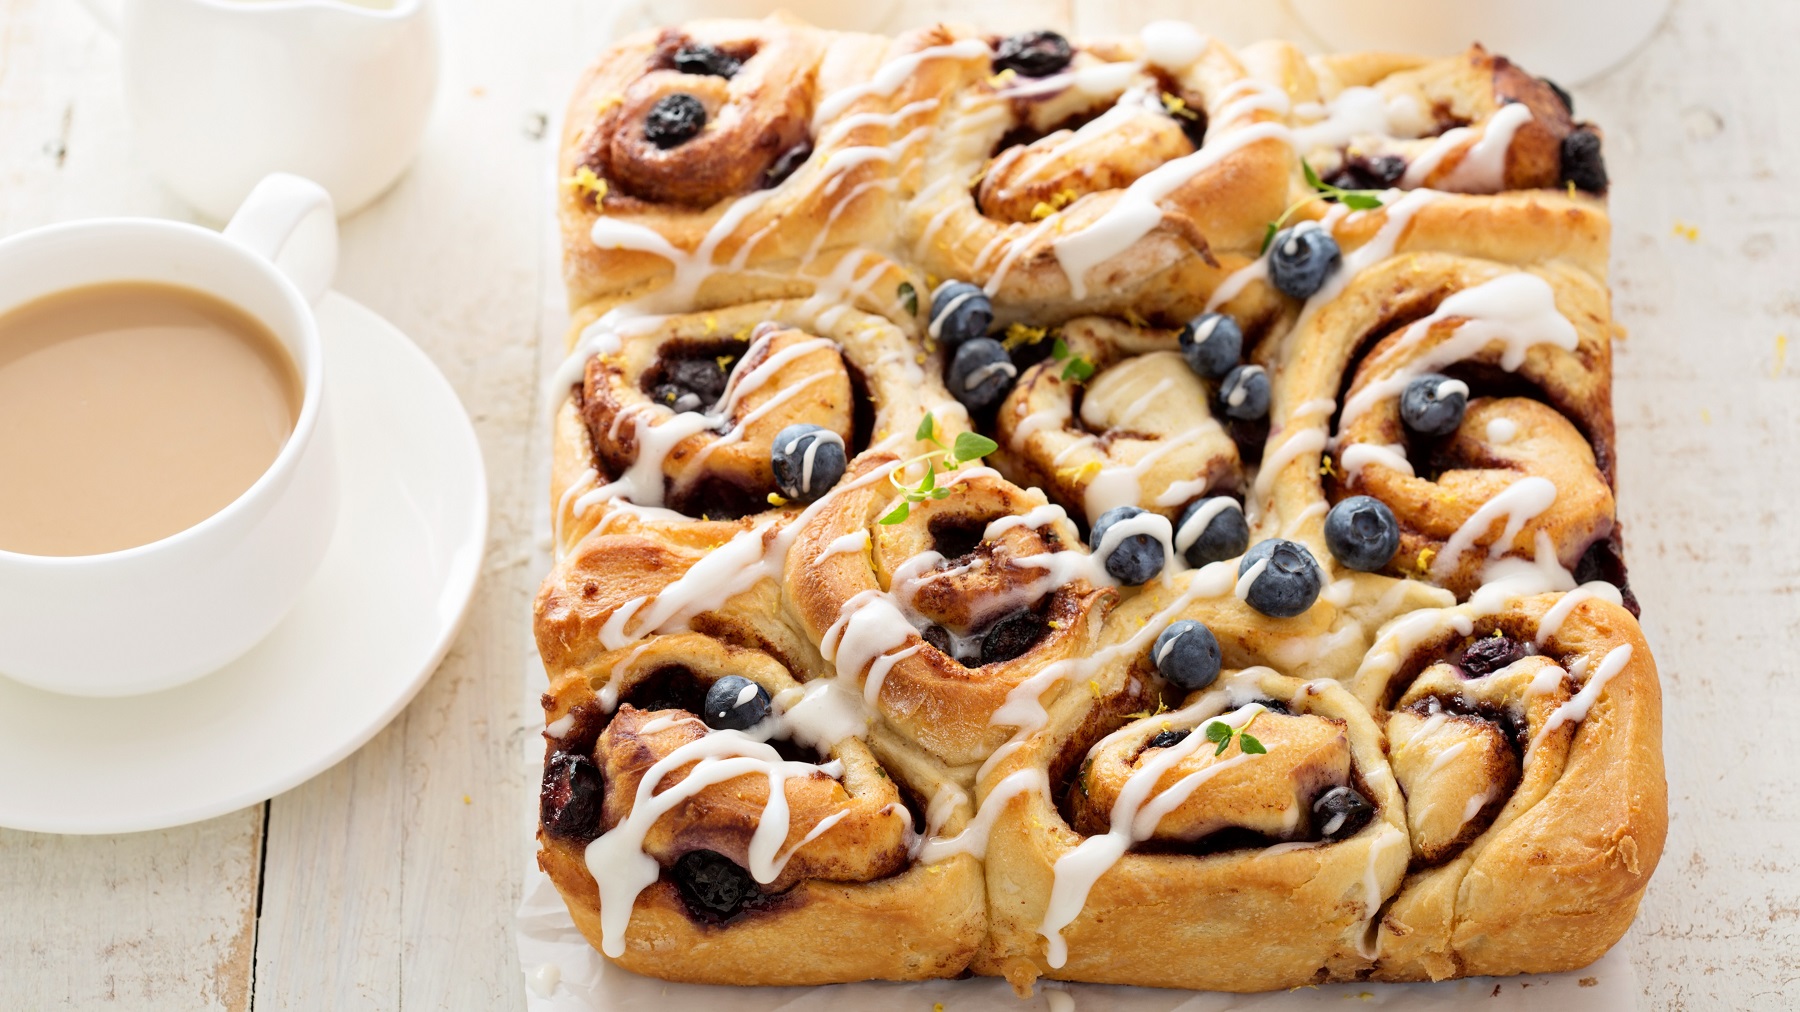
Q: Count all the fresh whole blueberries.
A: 13